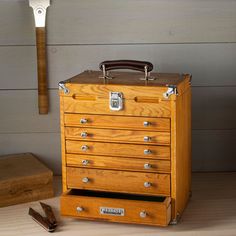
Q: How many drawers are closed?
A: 5